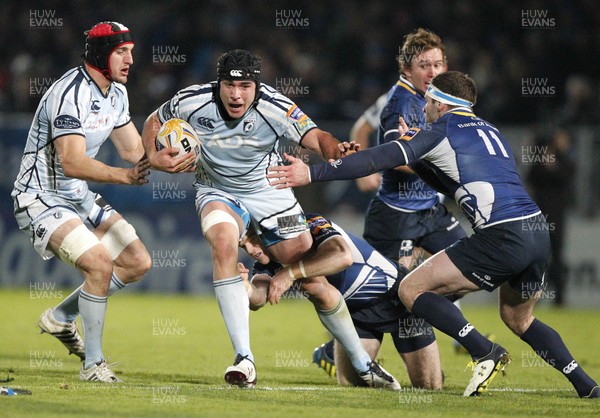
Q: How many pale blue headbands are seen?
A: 1